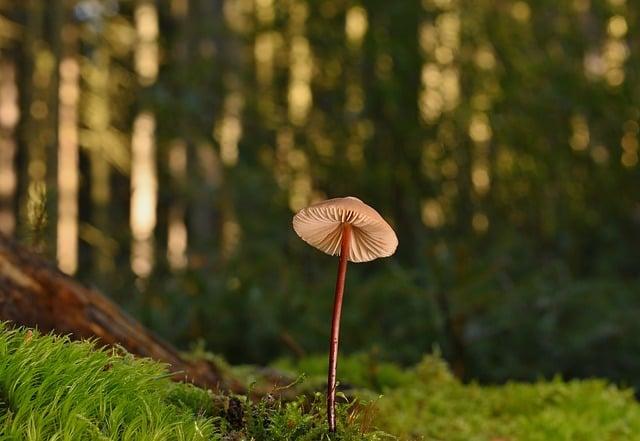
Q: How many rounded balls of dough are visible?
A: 0